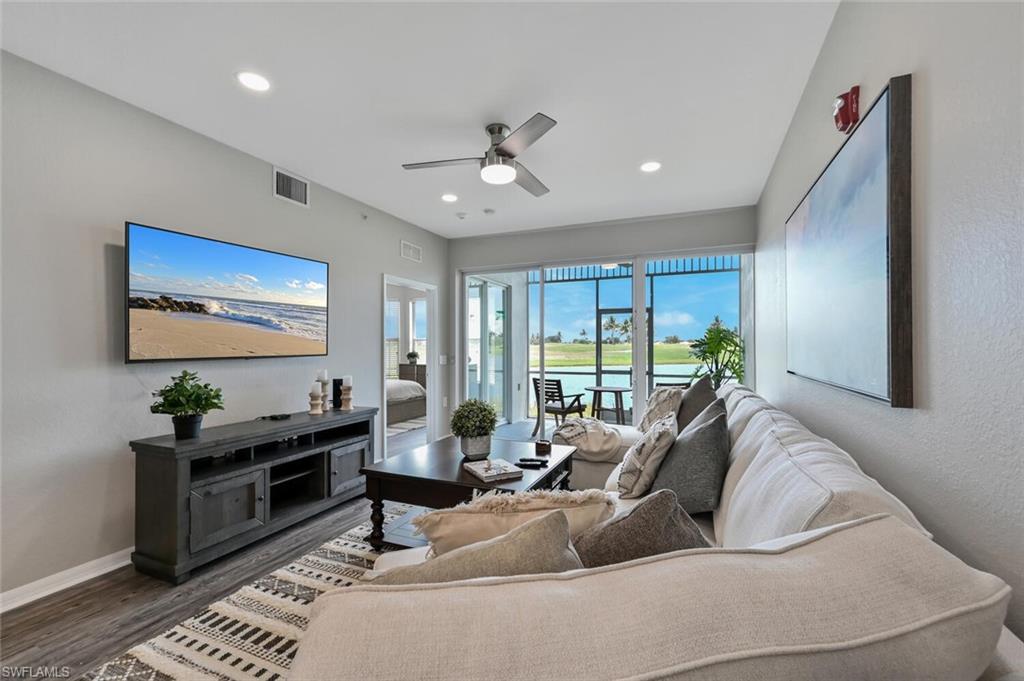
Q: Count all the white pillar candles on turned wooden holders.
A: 3